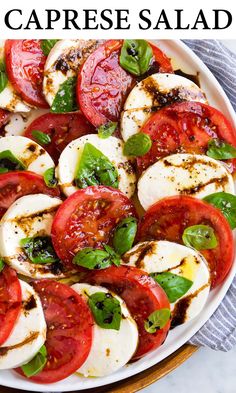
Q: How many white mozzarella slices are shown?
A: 10